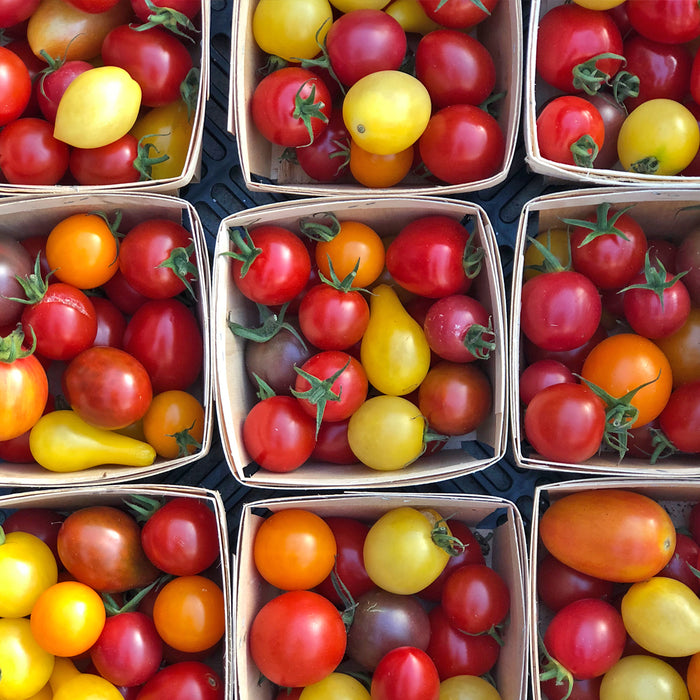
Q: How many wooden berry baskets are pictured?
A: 9